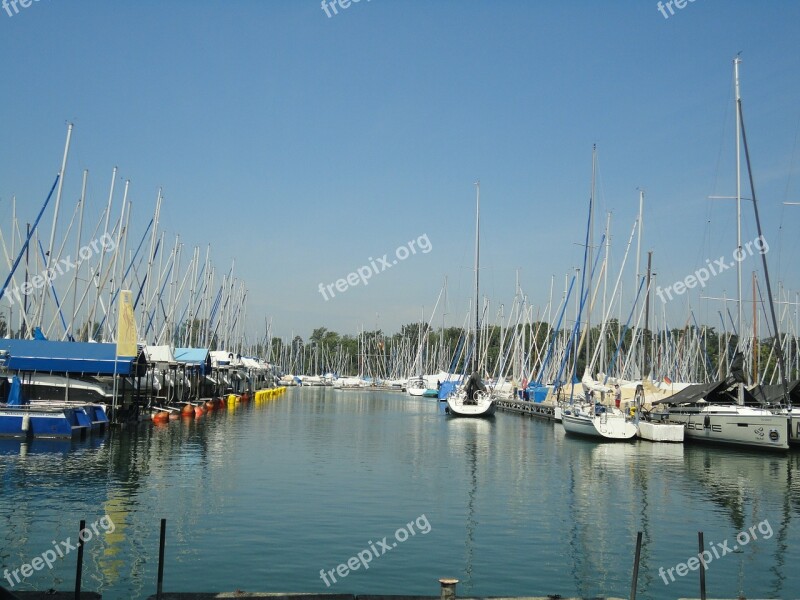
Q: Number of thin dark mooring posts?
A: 4